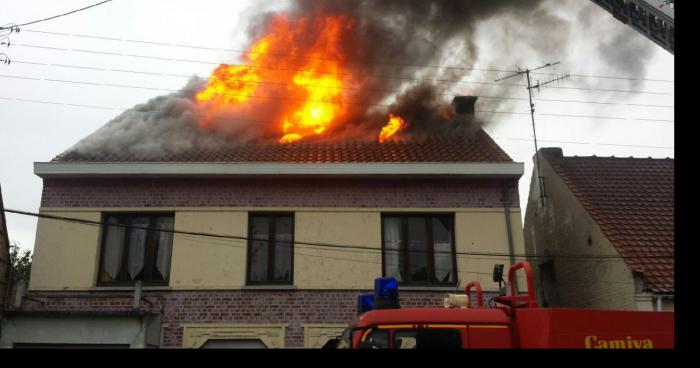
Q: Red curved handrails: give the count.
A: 2